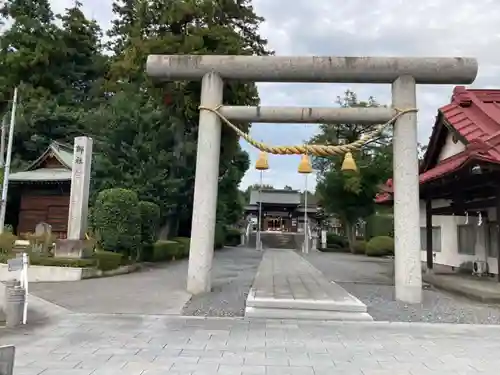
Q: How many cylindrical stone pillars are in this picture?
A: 2